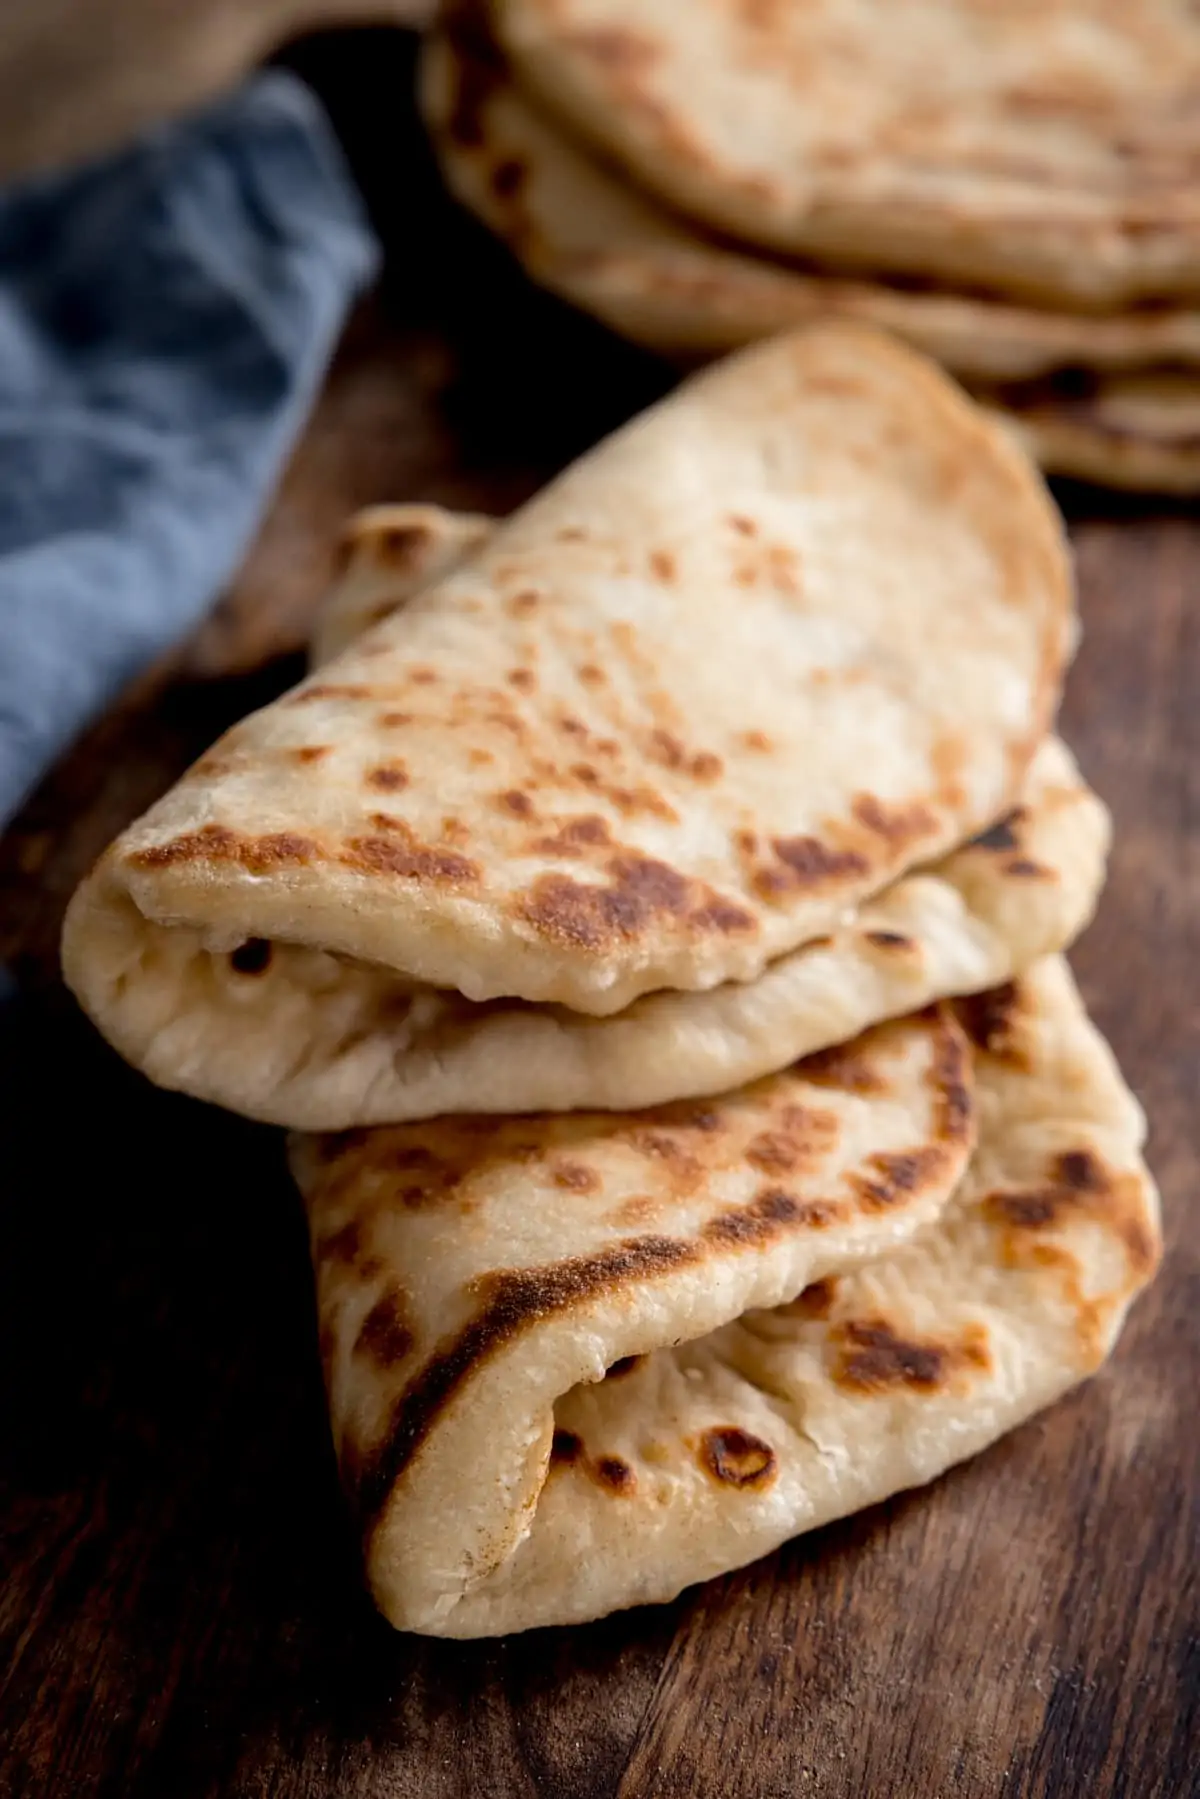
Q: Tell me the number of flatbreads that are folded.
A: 2